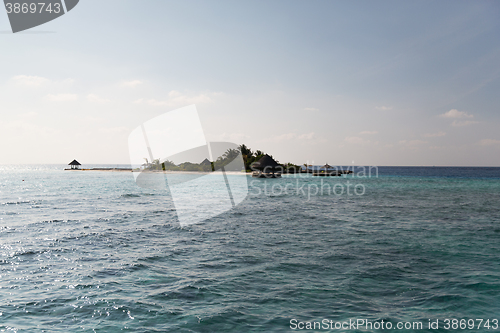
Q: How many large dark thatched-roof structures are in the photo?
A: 1